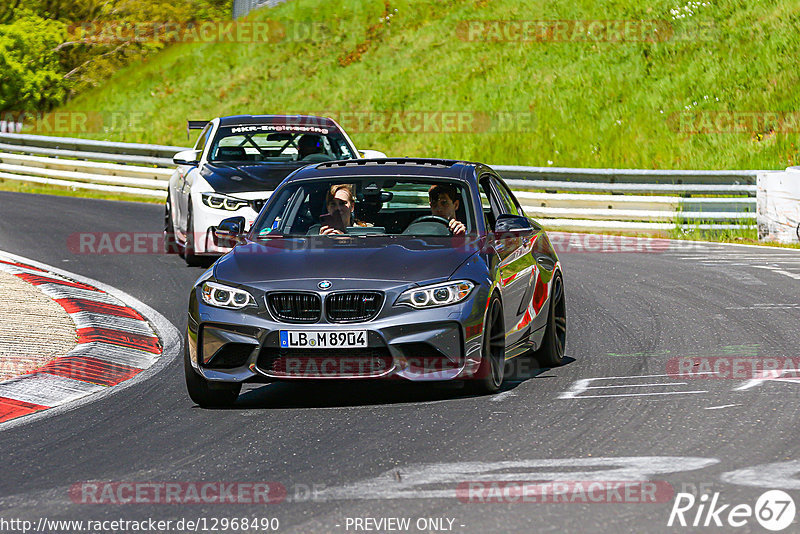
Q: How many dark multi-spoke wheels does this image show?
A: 2